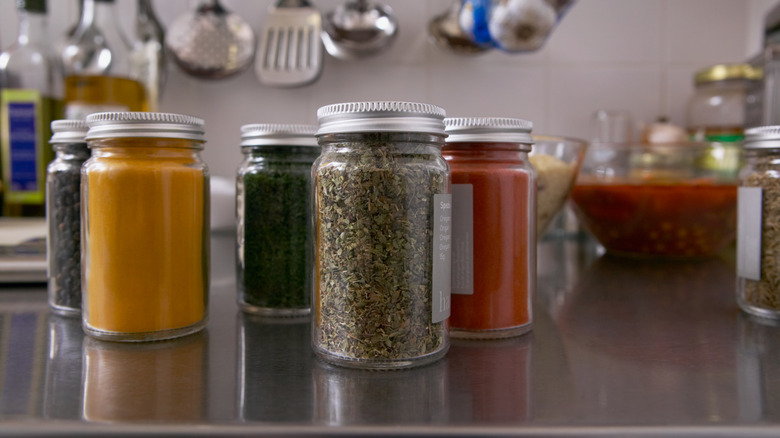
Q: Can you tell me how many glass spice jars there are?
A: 6